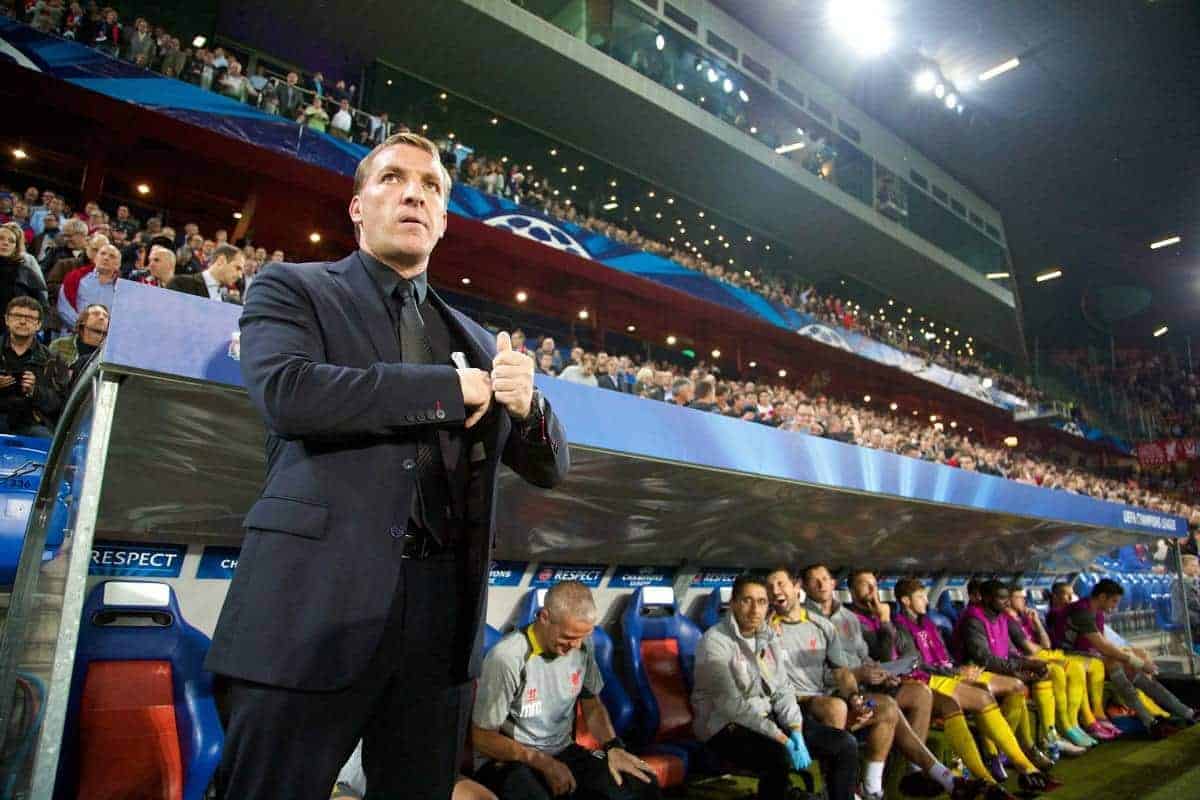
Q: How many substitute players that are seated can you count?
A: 7